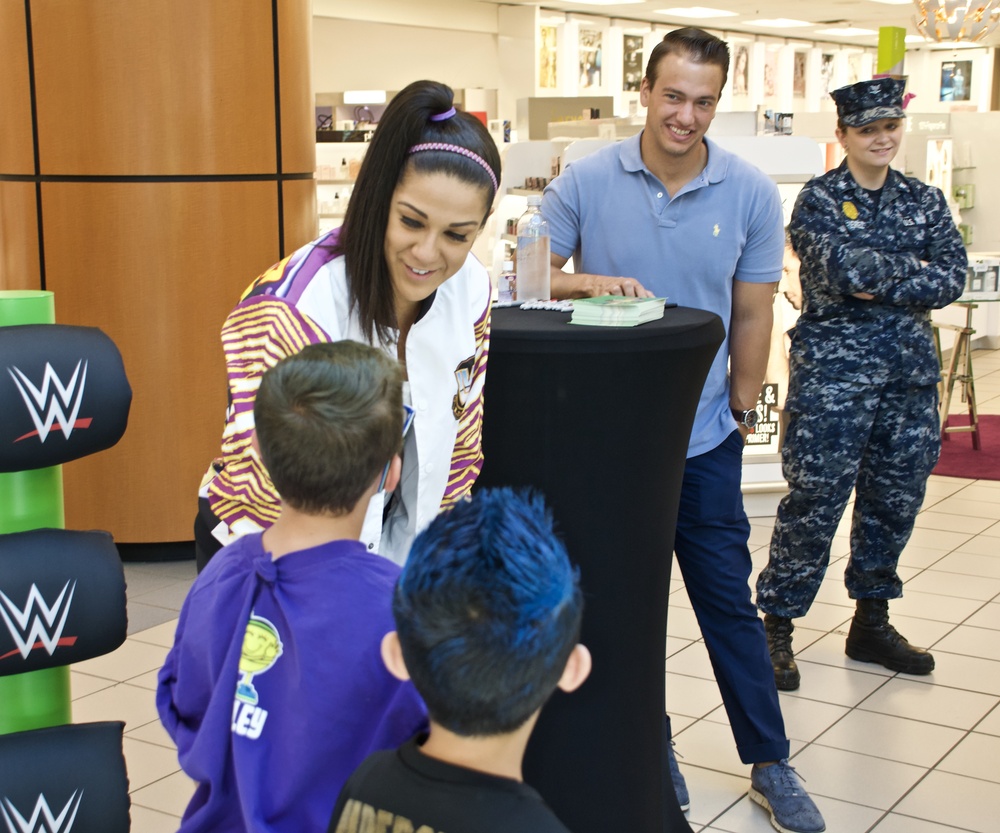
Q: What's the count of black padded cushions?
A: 3